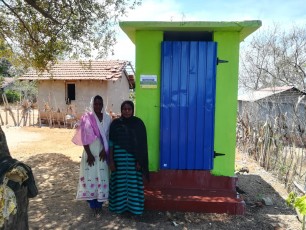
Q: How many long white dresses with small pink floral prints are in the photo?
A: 1